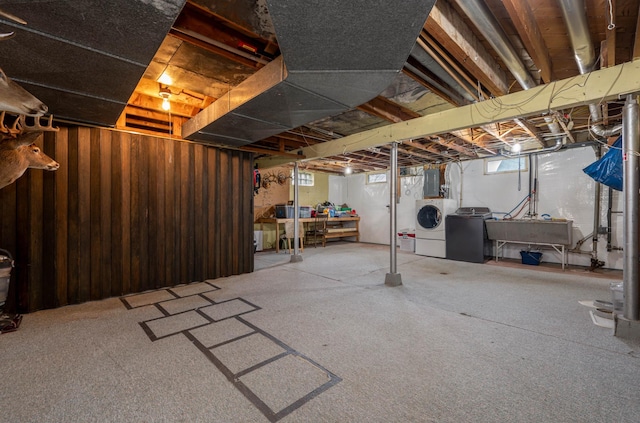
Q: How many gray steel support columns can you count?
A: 3